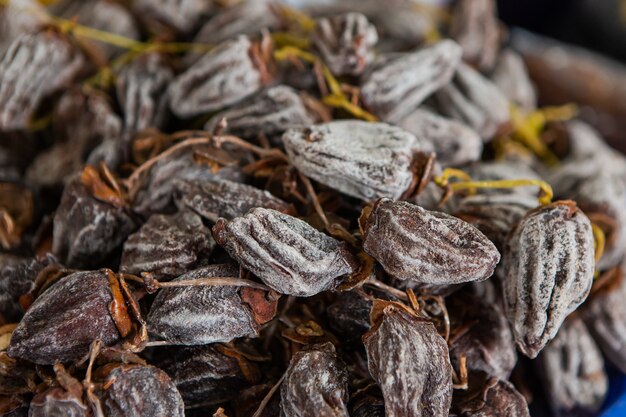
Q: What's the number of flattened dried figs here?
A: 0